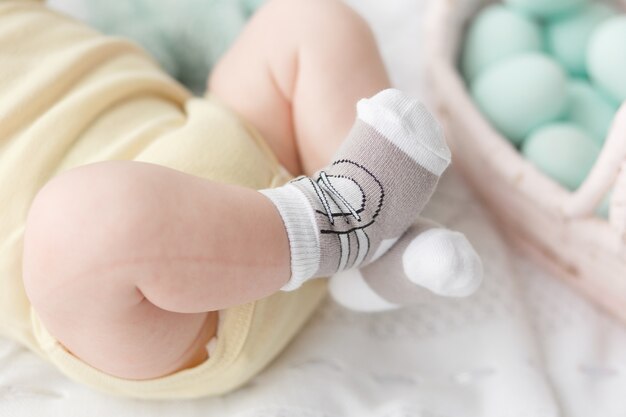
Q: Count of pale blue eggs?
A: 7